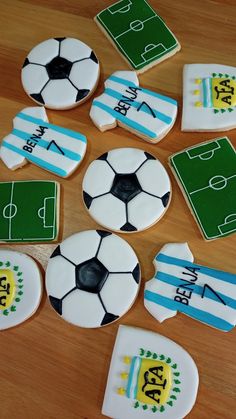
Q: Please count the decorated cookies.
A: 12